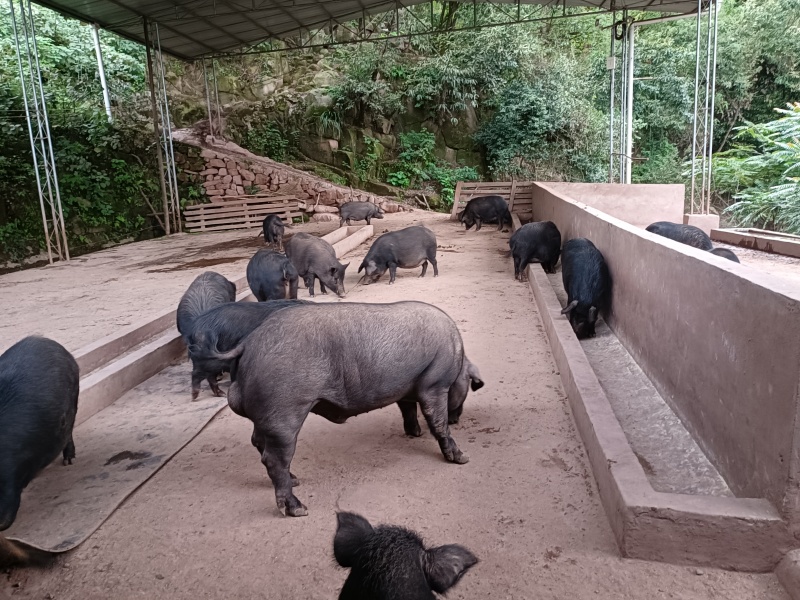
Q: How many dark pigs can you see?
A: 15